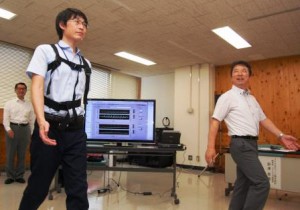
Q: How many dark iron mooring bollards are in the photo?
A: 0